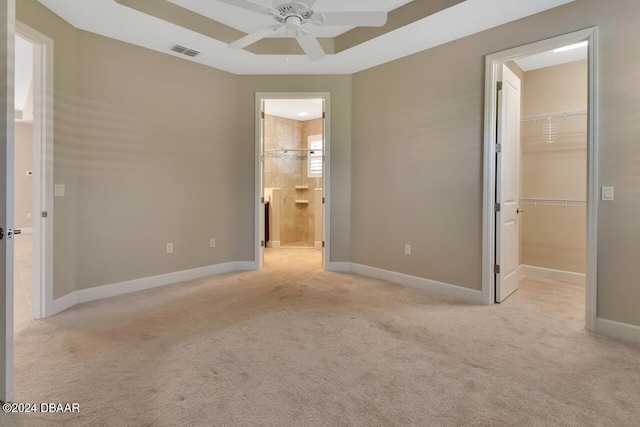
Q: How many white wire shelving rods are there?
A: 2